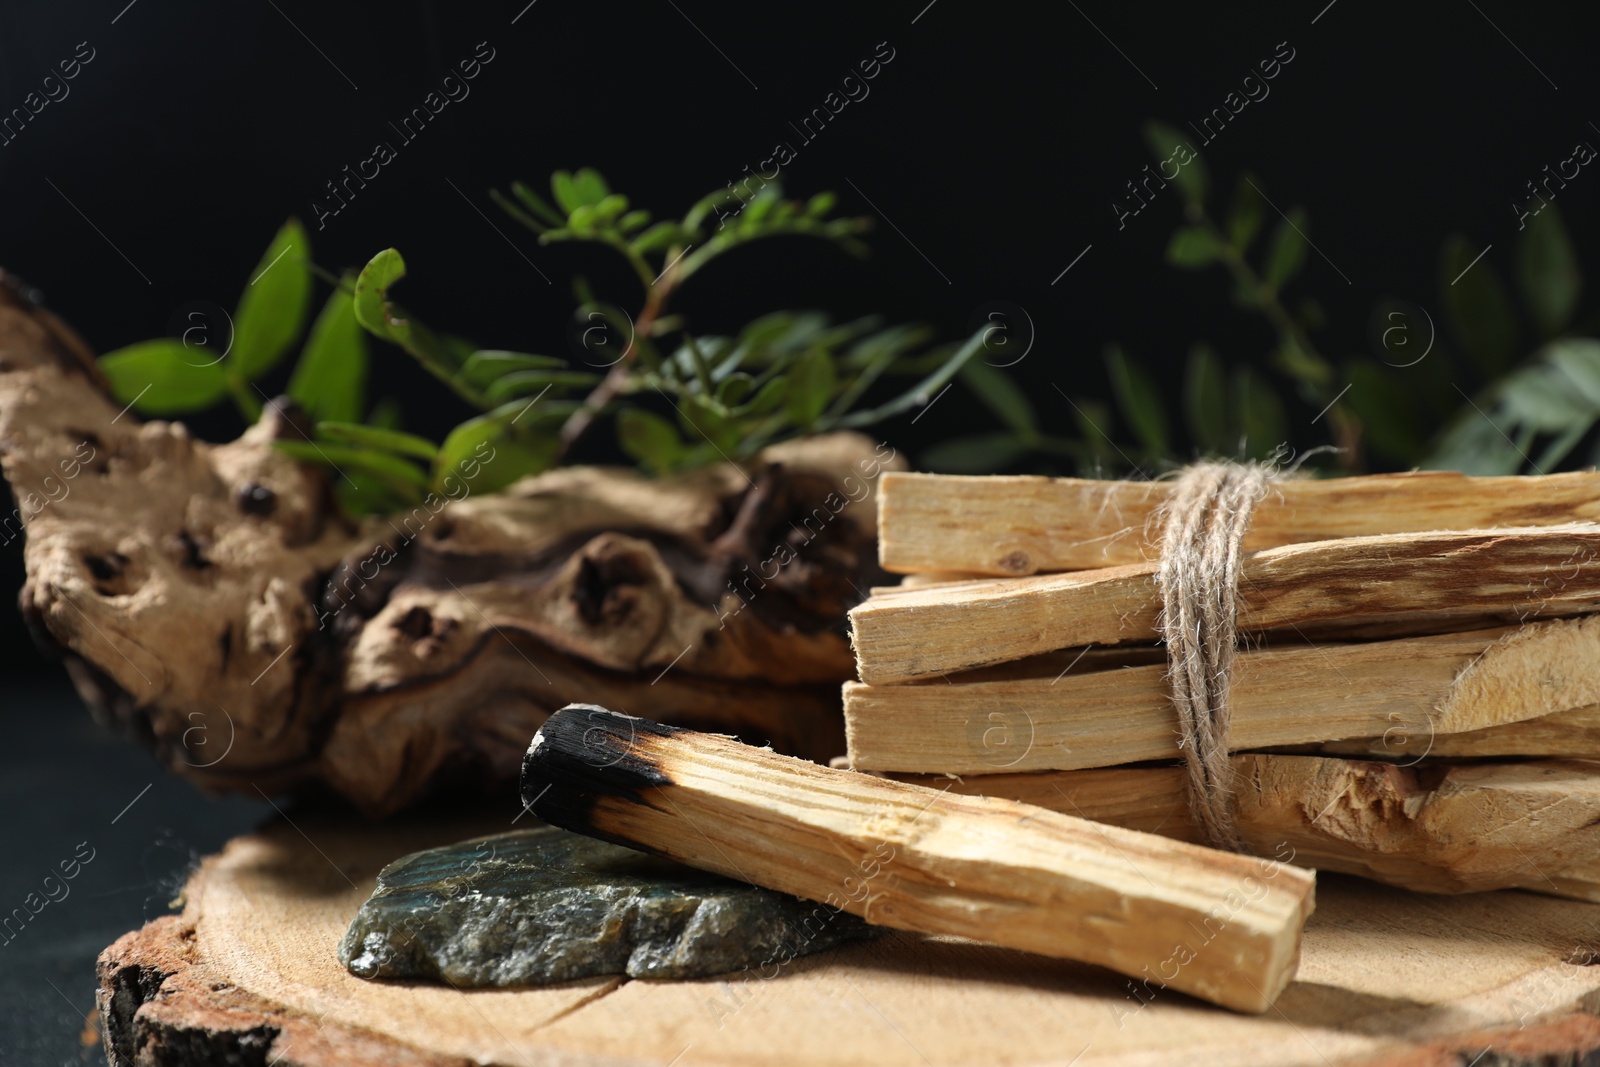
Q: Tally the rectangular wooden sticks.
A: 5